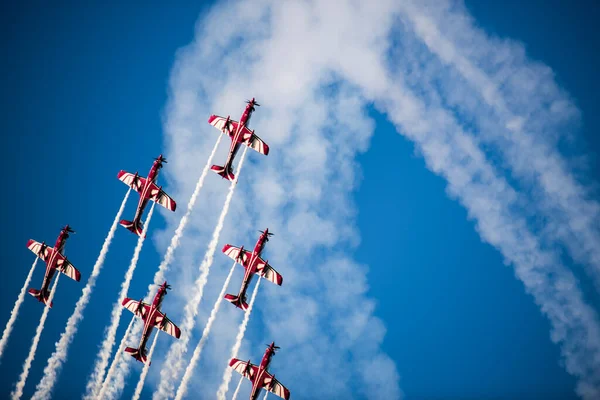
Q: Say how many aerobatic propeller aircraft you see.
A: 6